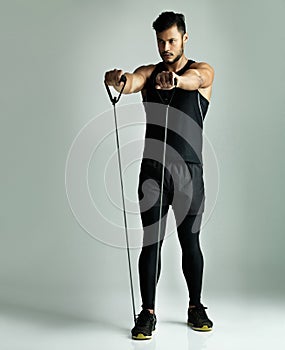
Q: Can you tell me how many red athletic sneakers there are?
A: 0